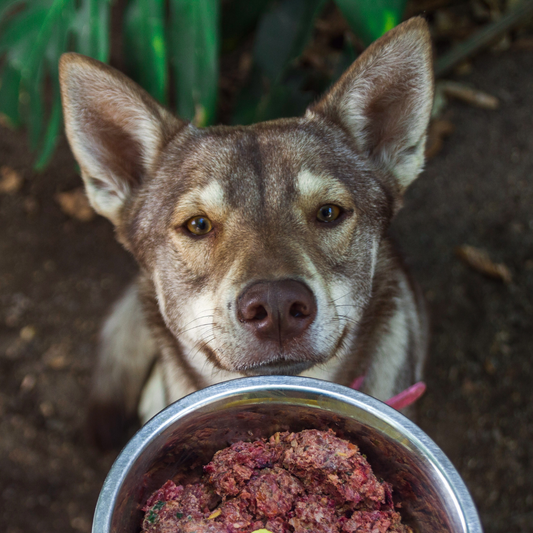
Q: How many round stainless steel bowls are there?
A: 1